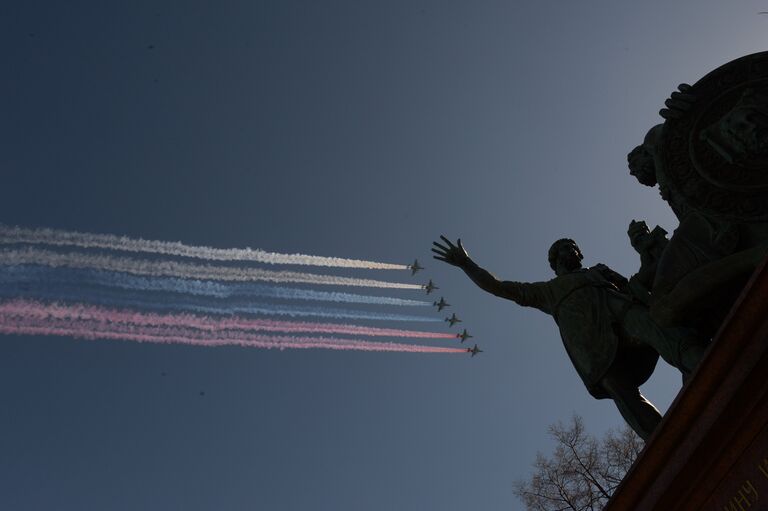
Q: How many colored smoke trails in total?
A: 6